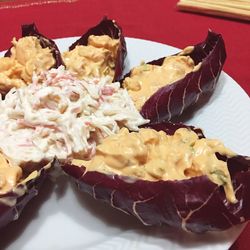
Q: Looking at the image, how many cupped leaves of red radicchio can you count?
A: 5